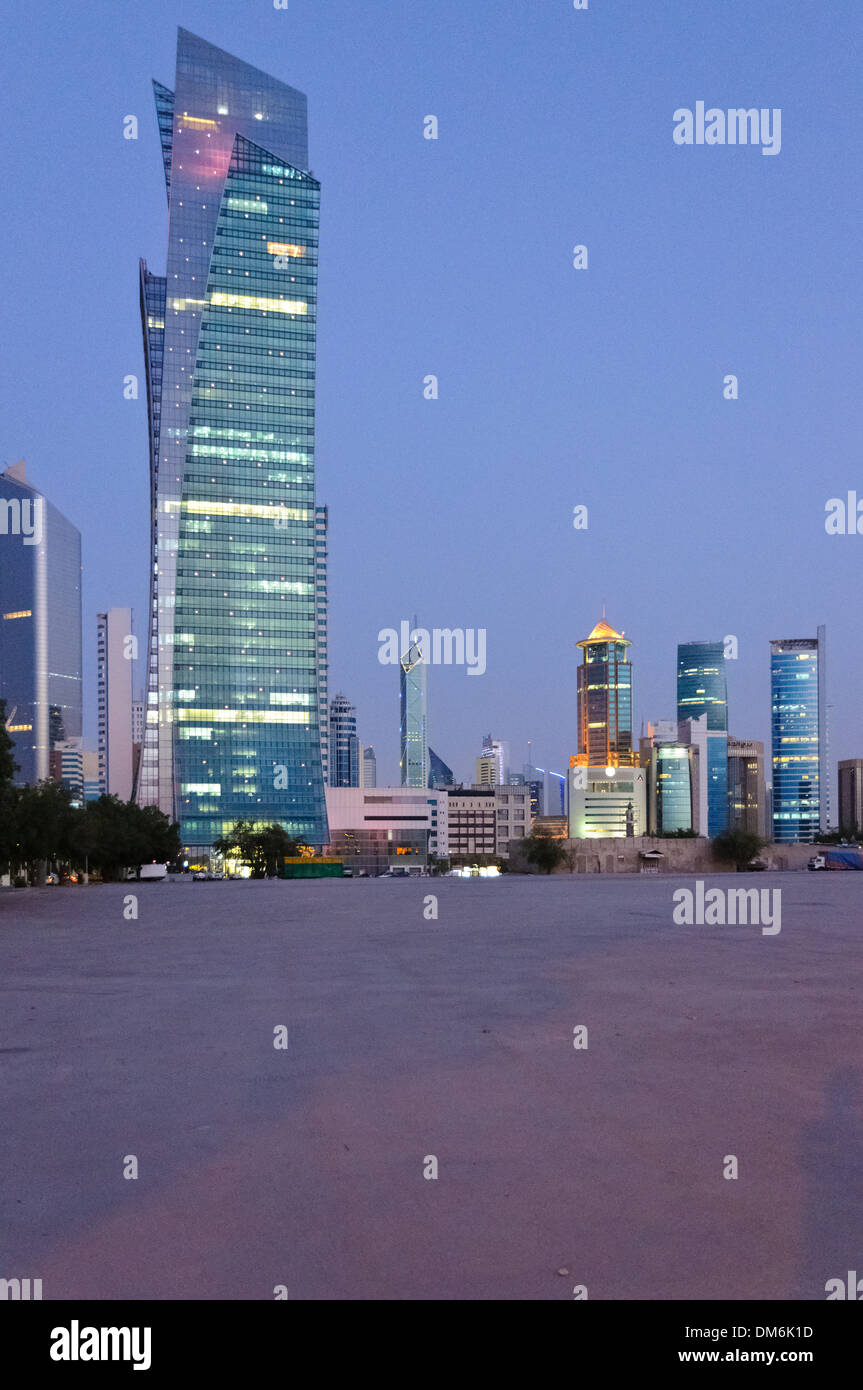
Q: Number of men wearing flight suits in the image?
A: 0